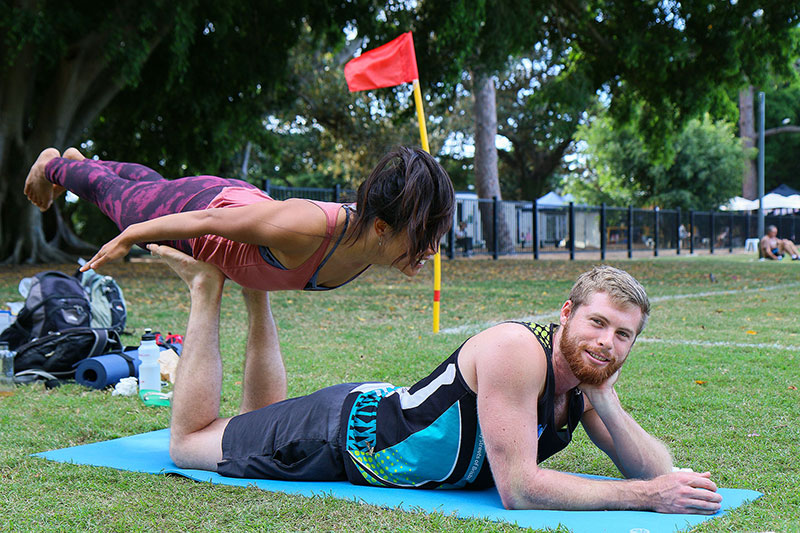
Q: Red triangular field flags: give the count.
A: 1